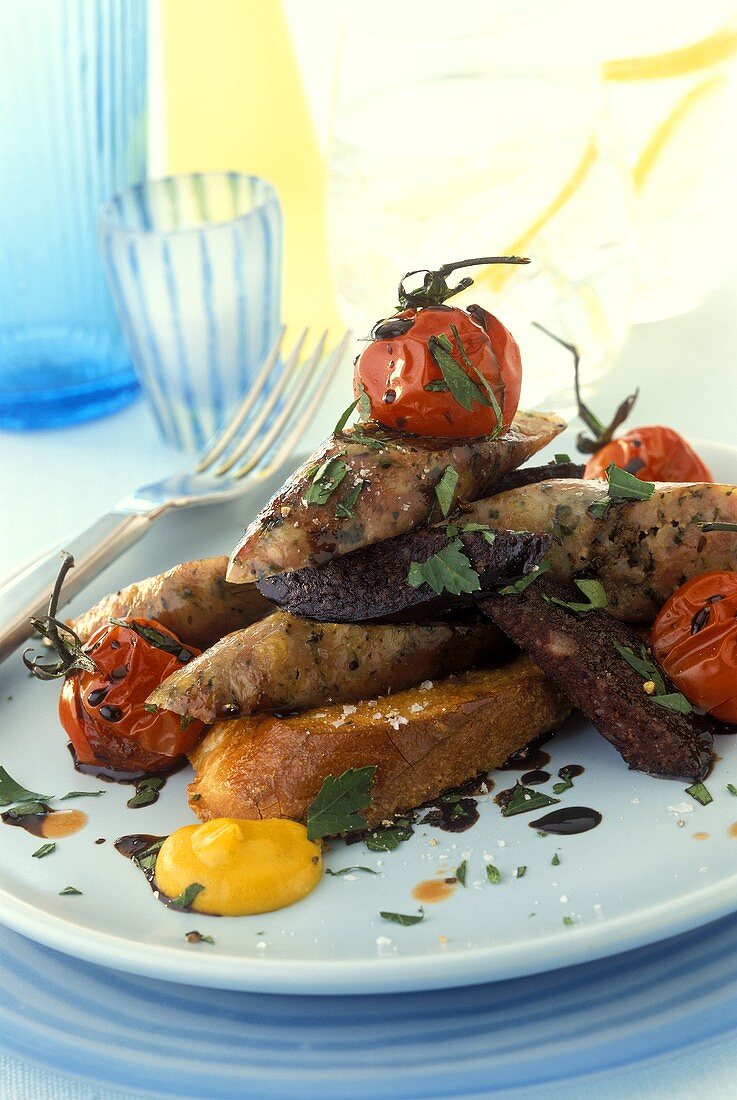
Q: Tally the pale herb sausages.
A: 4